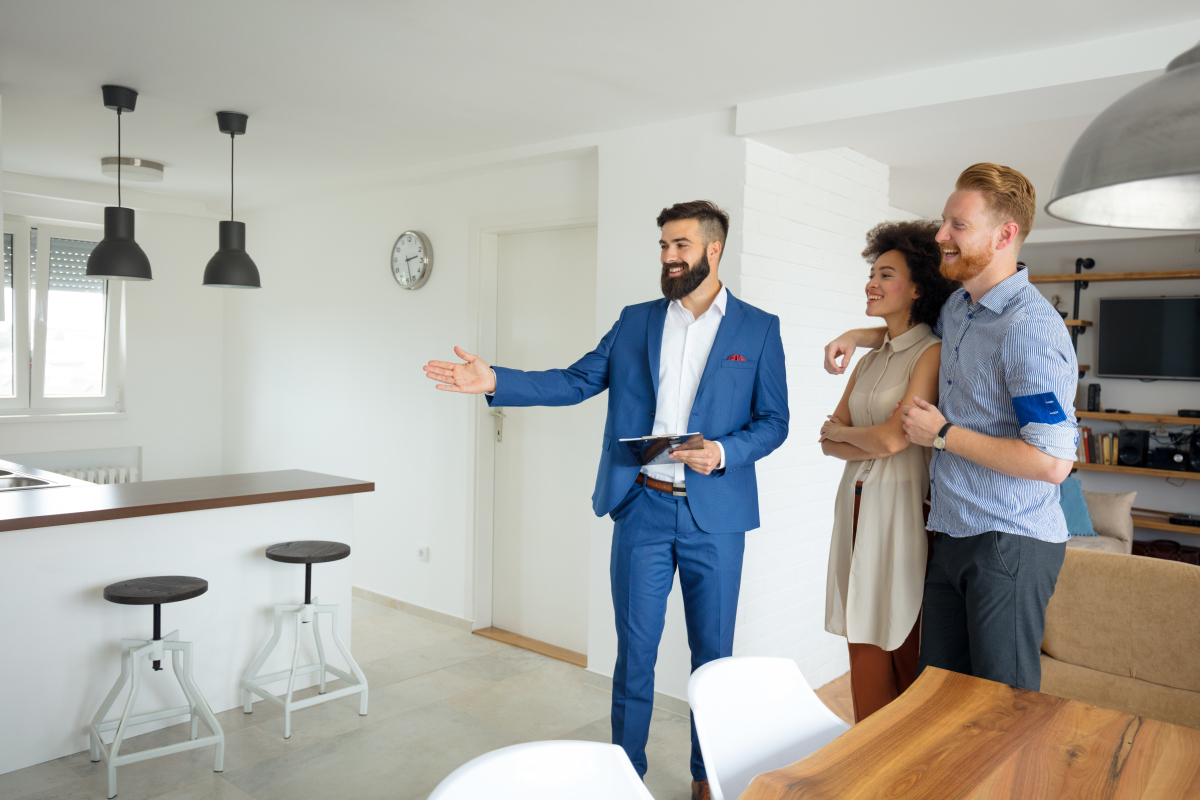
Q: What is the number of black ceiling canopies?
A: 2